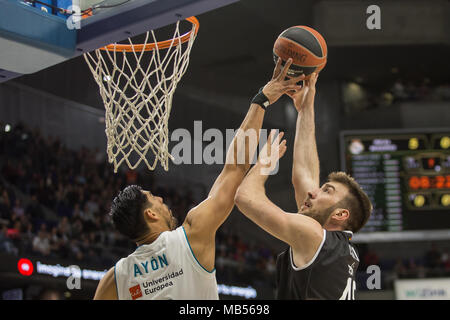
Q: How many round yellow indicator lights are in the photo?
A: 4